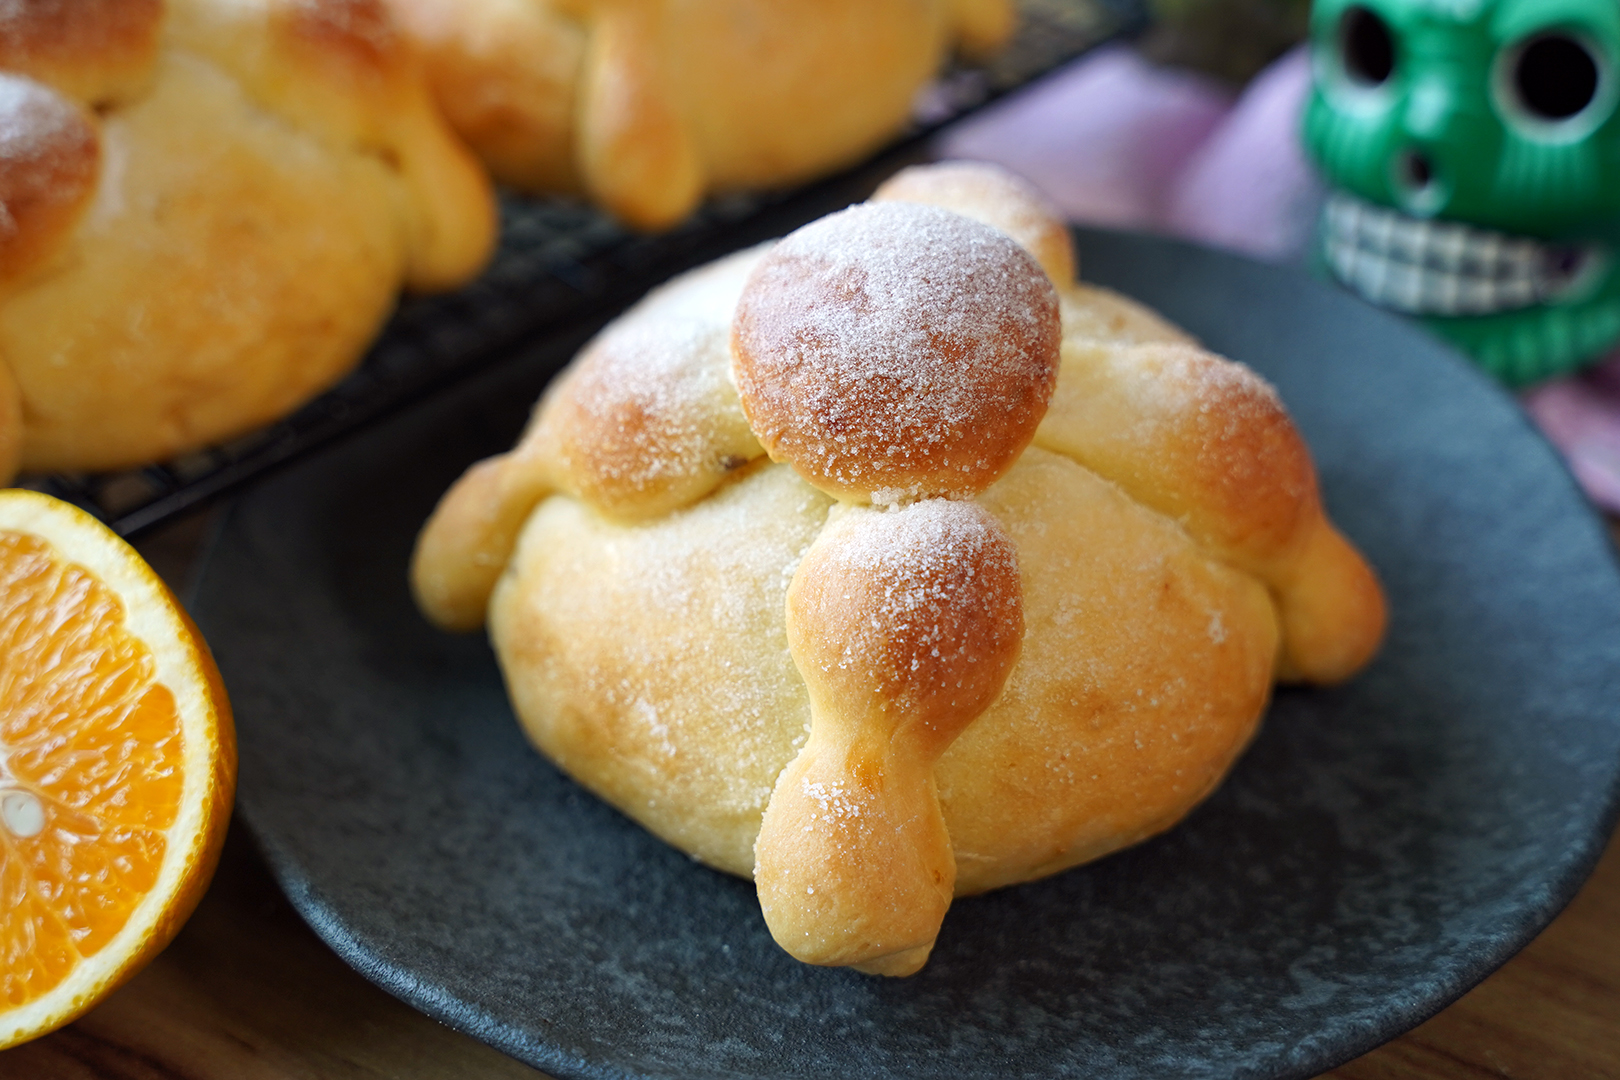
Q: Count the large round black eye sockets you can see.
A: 2